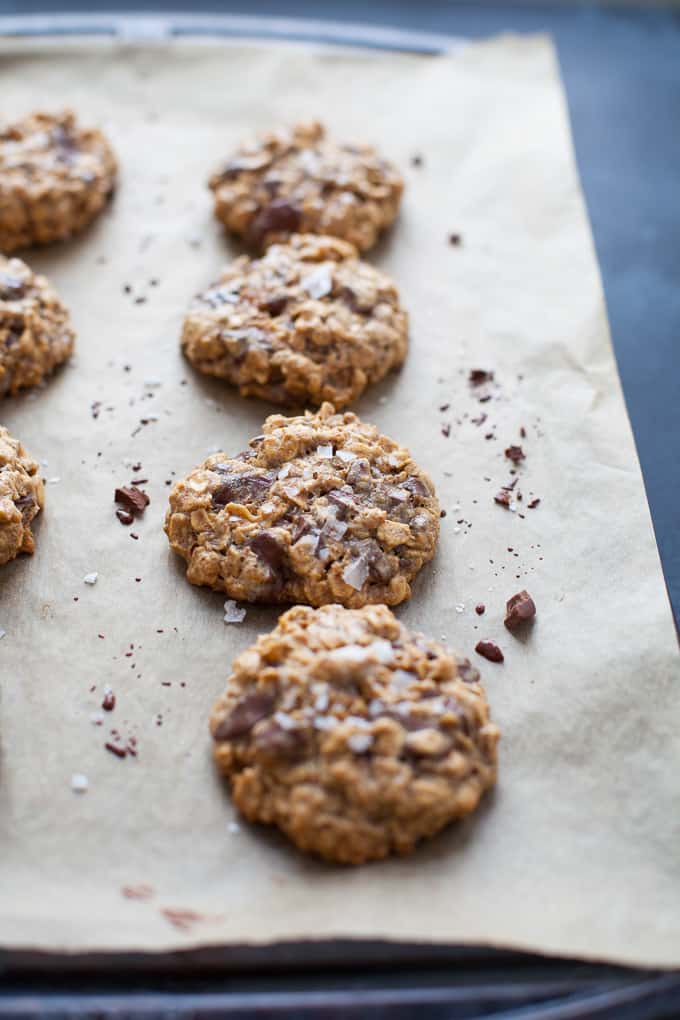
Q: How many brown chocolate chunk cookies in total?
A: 7